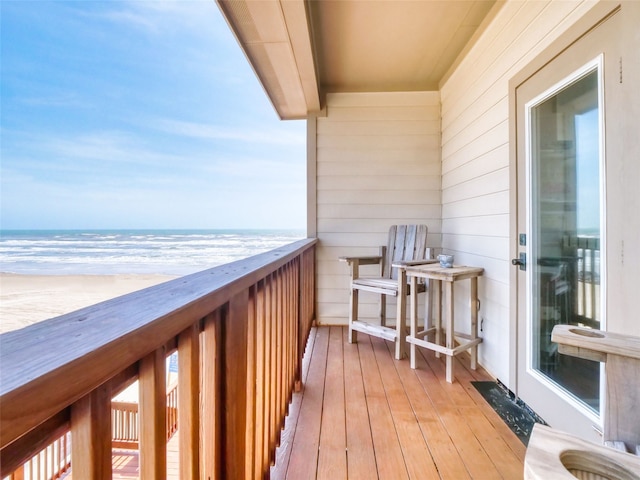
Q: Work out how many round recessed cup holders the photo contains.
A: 2